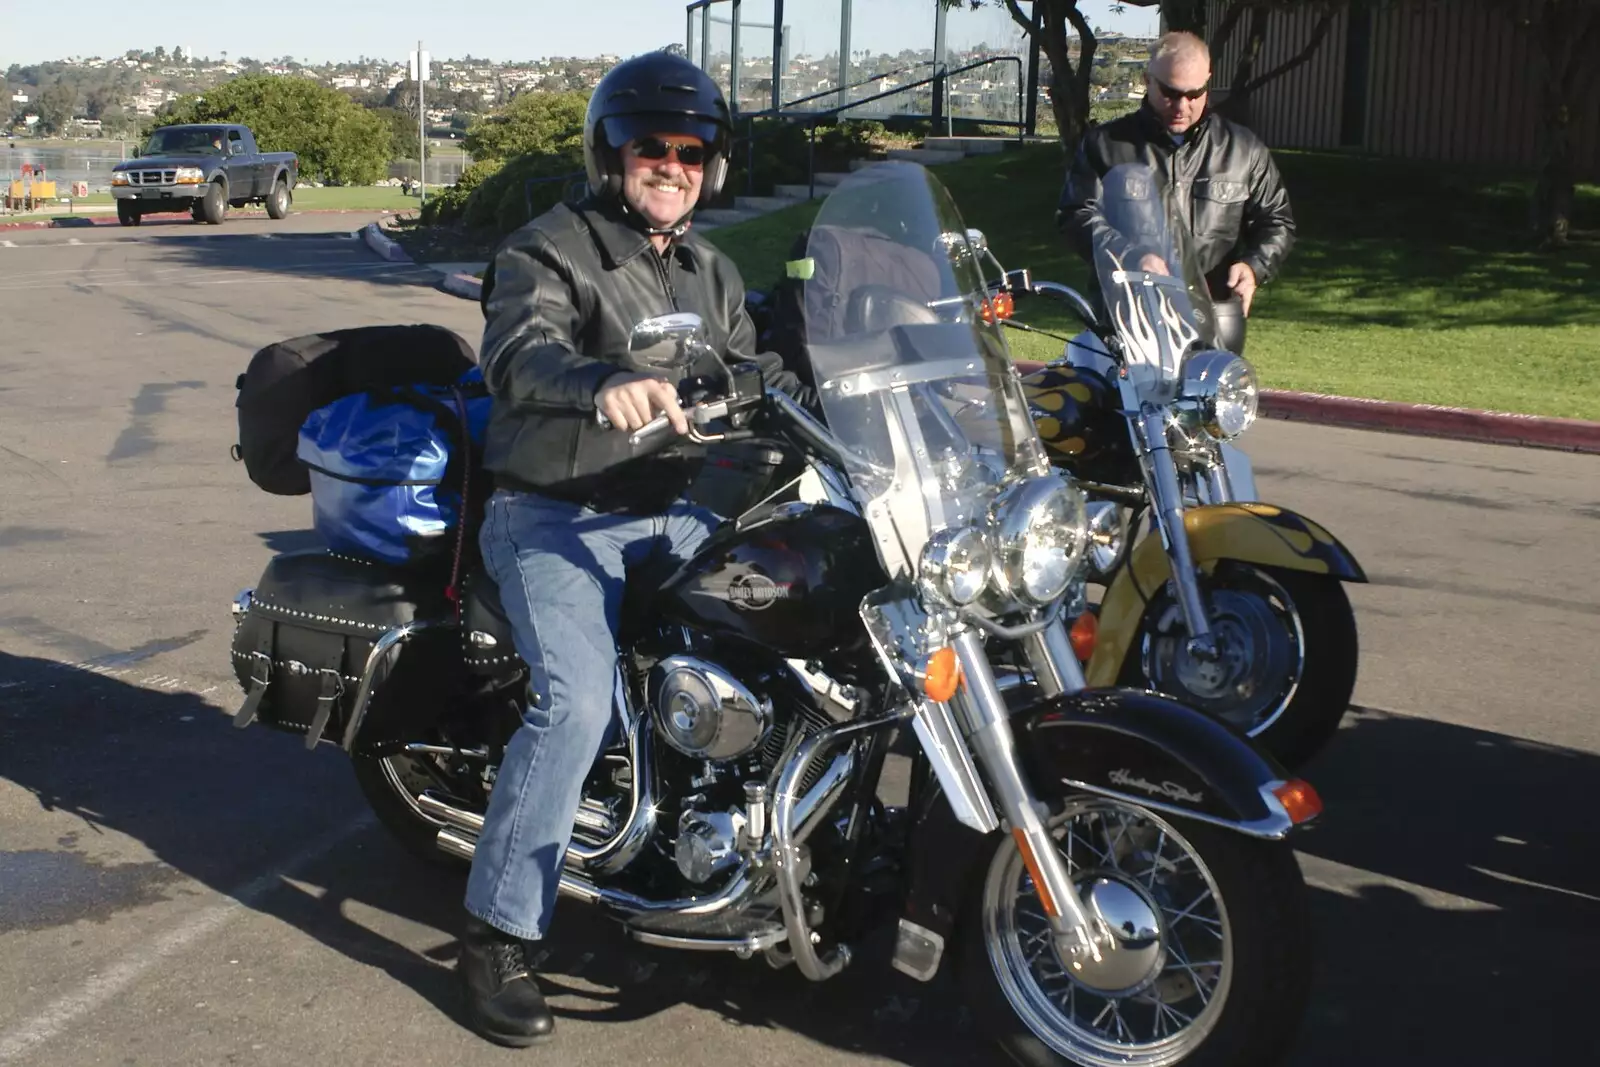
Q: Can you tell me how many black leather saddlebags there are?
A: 1